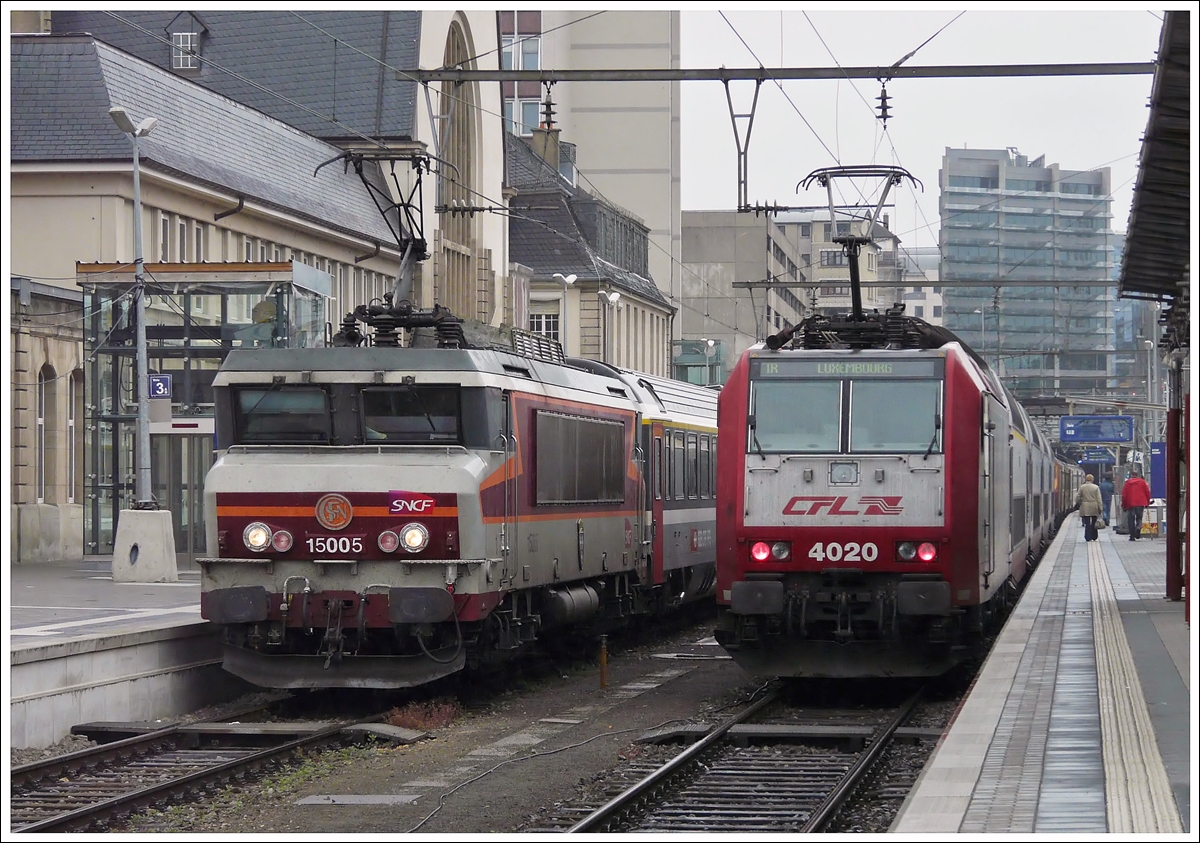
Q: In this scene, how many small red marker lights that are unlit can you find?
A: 2